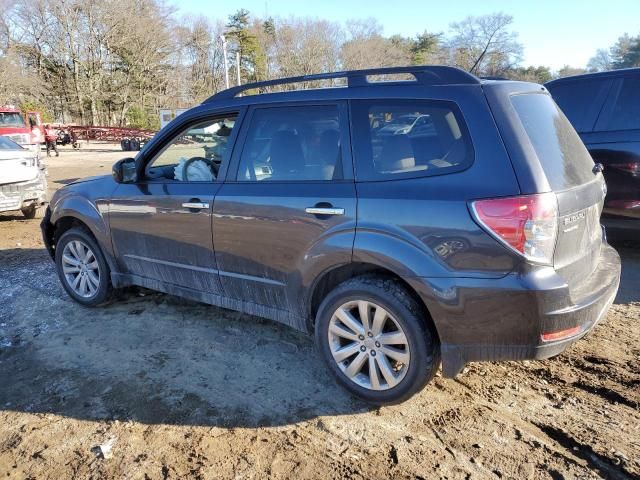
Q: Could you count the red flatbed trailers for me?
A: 1